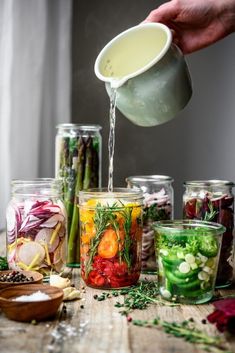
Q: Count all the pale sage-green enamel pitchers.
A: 1